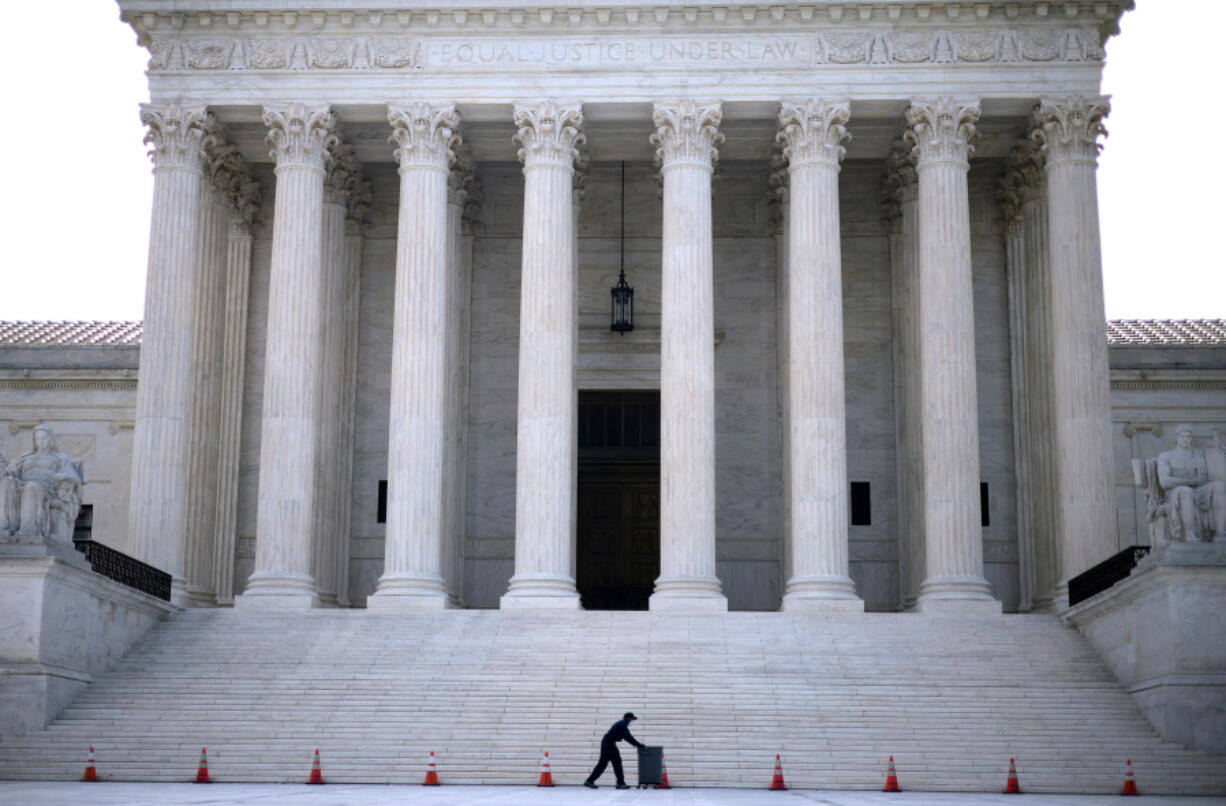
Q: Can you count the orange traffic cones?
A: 10